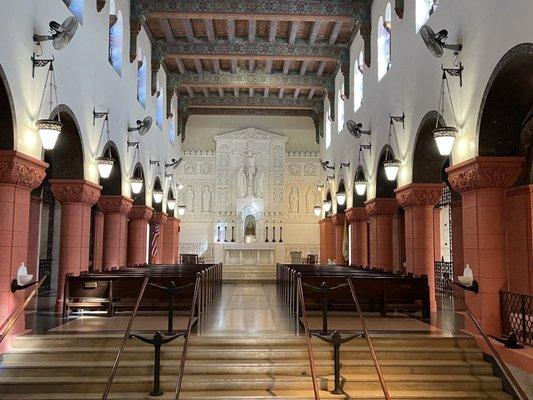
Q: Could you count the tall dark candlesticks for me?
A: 6